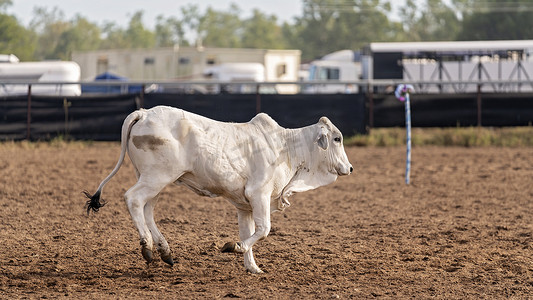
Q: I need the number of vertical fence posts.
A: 5